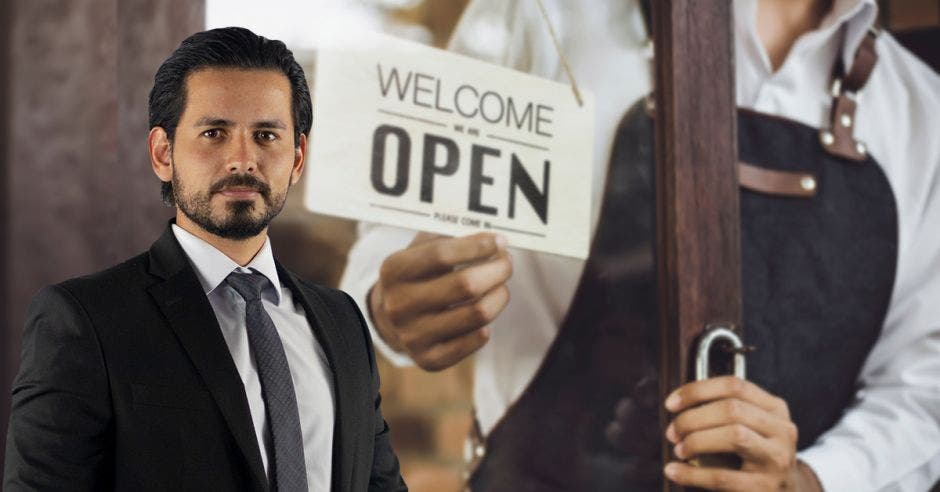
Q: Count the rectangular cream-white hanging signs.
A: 1